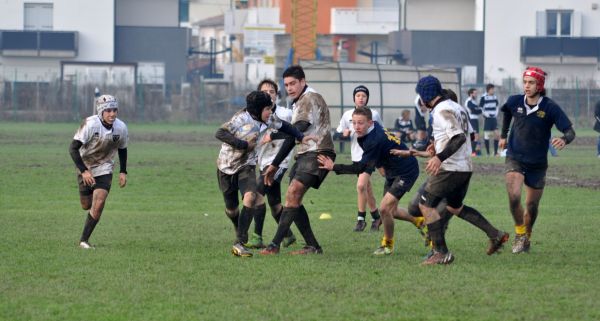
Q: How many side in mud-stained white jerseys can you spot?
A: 5